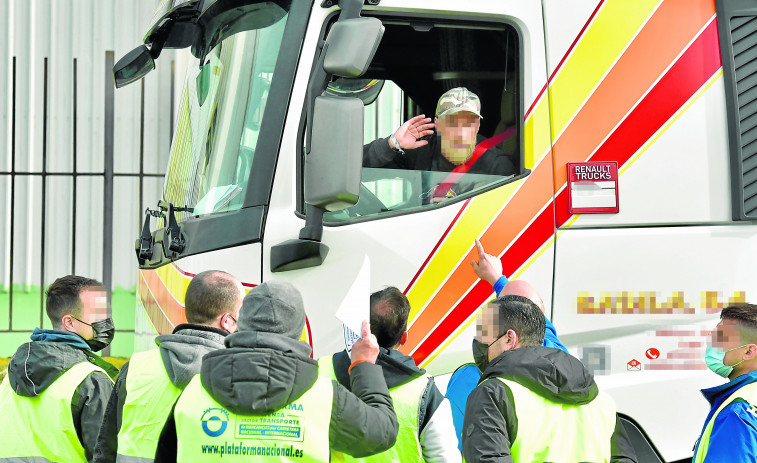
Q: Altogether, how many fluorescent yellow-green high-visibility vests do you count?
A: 6